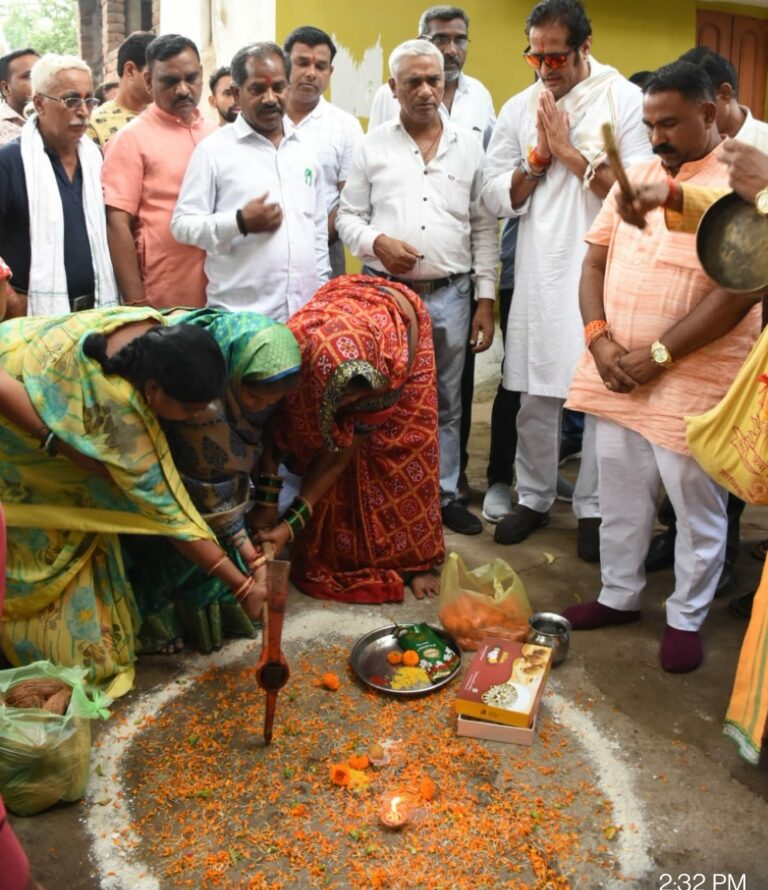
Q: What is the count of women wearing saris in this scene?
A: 3